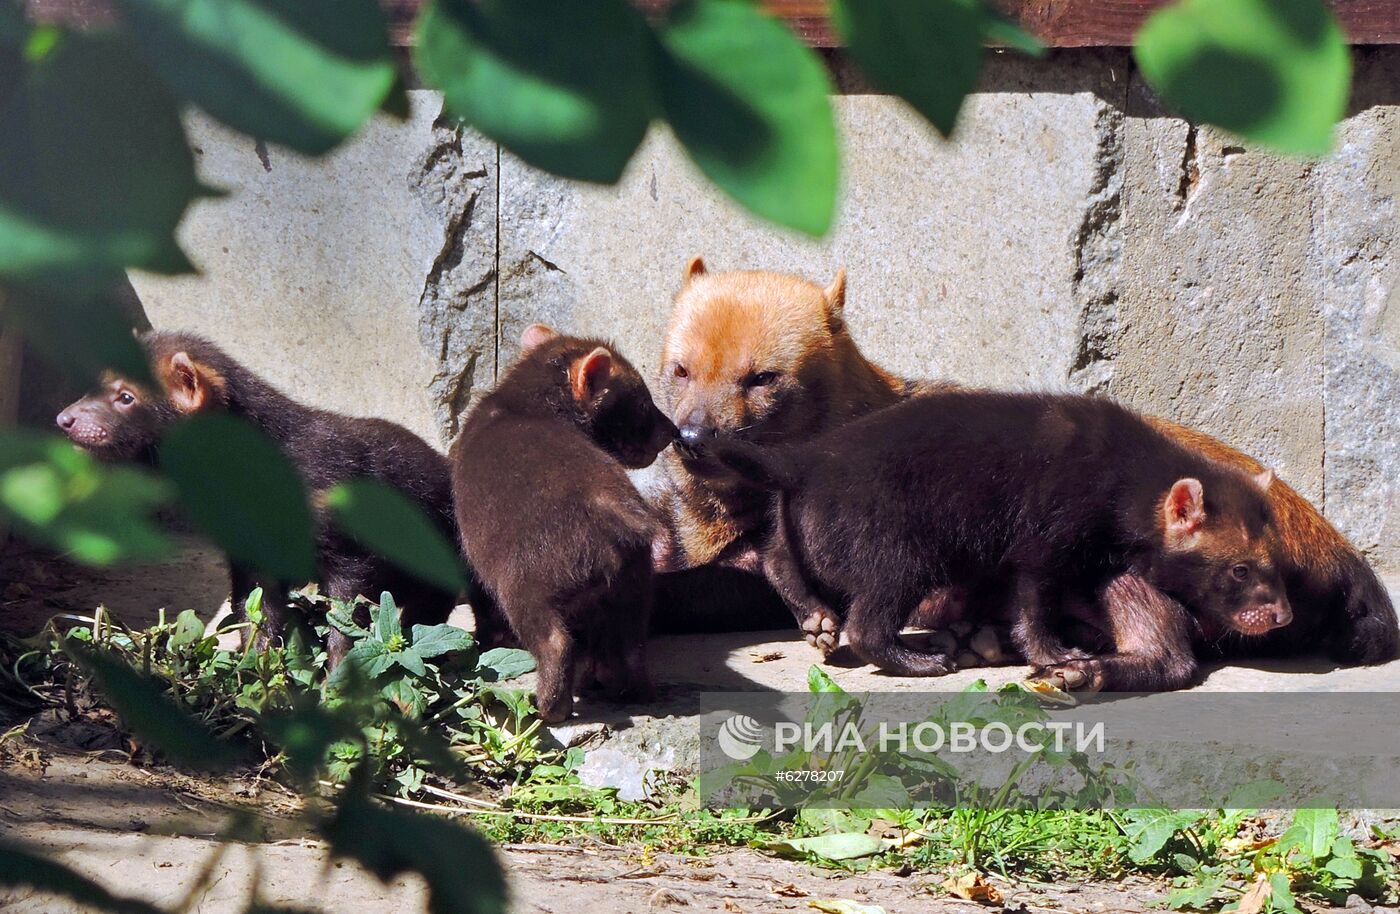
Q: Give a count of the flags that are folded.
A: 0